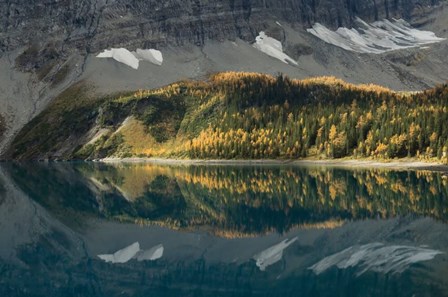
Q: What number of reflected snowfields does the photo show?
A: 4